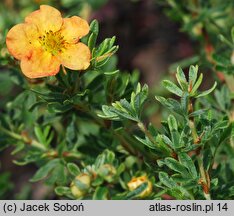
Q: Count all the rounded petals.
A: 5